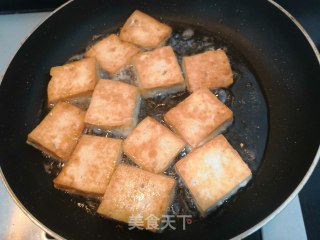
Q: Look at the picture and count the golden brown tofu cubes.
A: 12